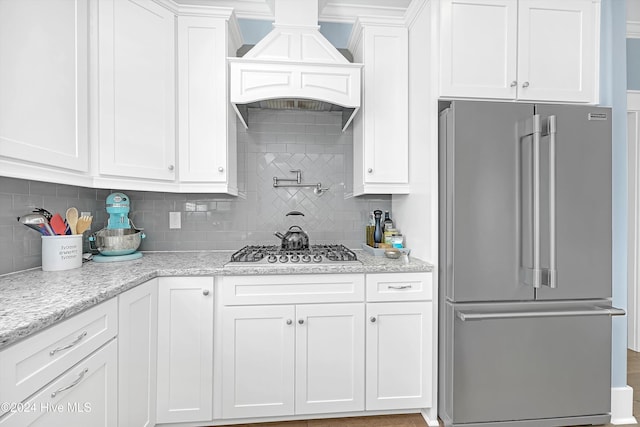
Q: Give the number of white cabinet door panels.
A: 11